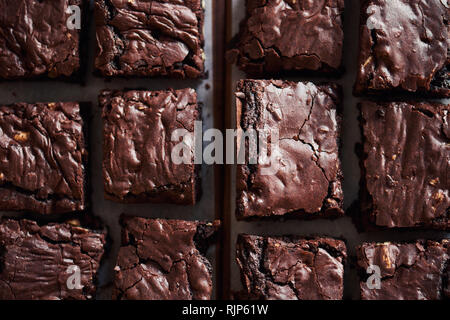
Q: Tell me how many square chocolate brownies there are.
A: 12